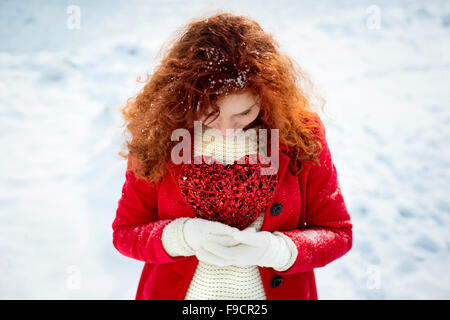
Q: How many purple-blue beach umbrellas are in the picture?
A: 0